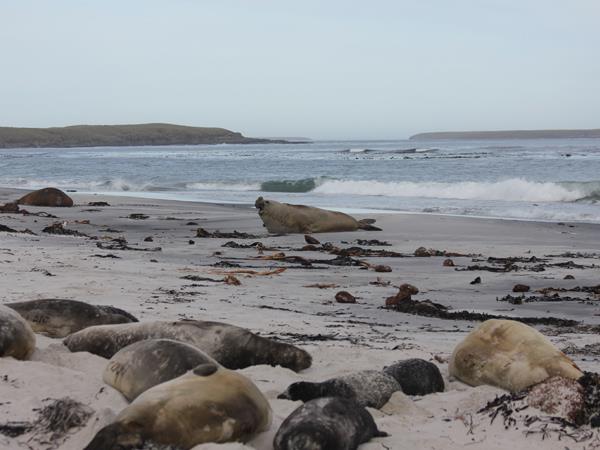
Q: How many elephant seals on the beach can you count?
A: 11